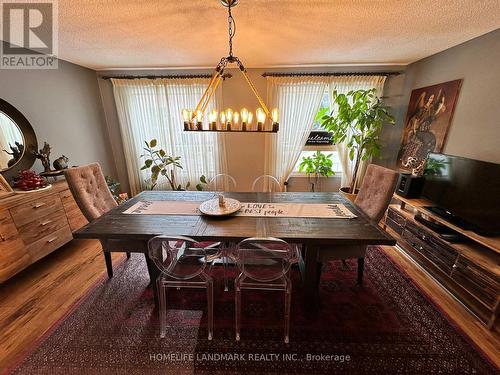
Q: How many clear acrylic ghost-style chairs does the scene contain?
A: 4